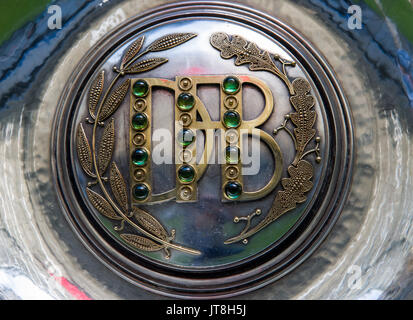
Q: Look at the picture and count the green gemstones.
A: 11